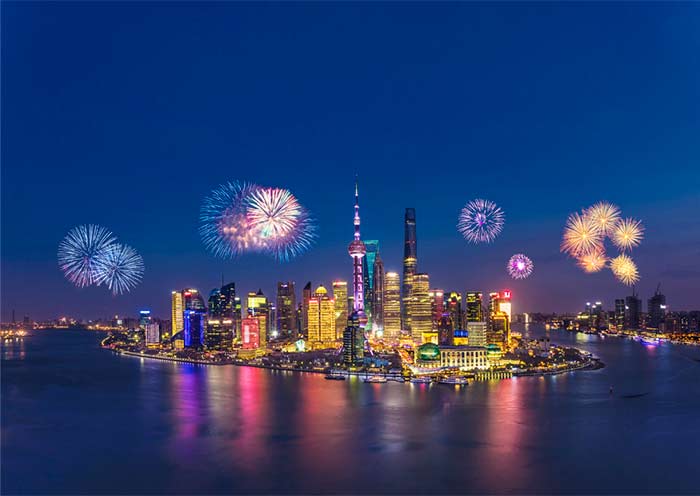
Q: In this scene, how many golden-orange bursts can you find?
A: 5